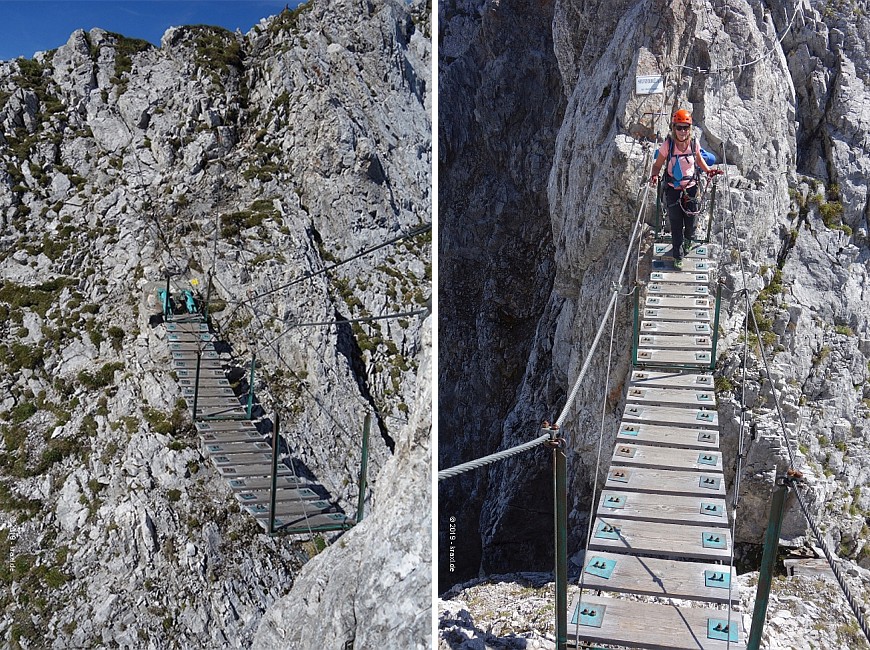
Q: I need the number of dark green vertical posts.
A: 12